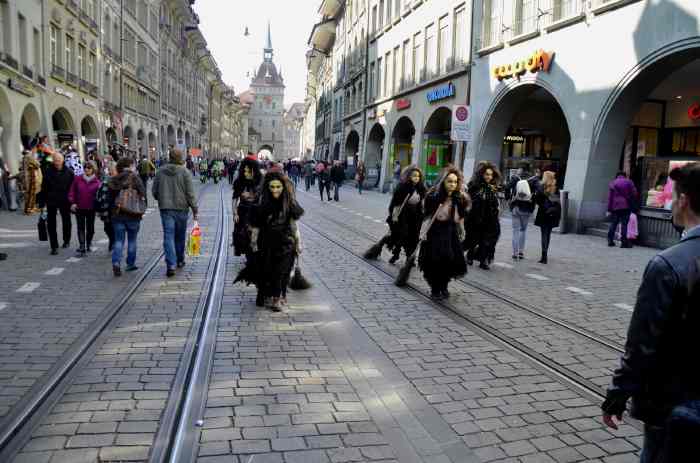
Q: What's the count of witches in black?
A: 5